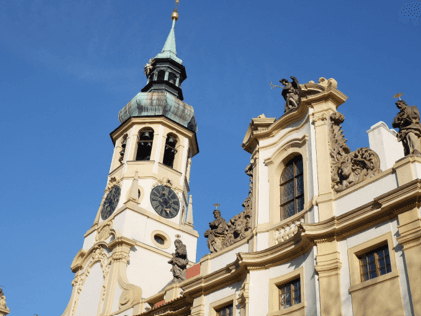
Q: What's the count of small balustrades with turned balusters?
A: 1